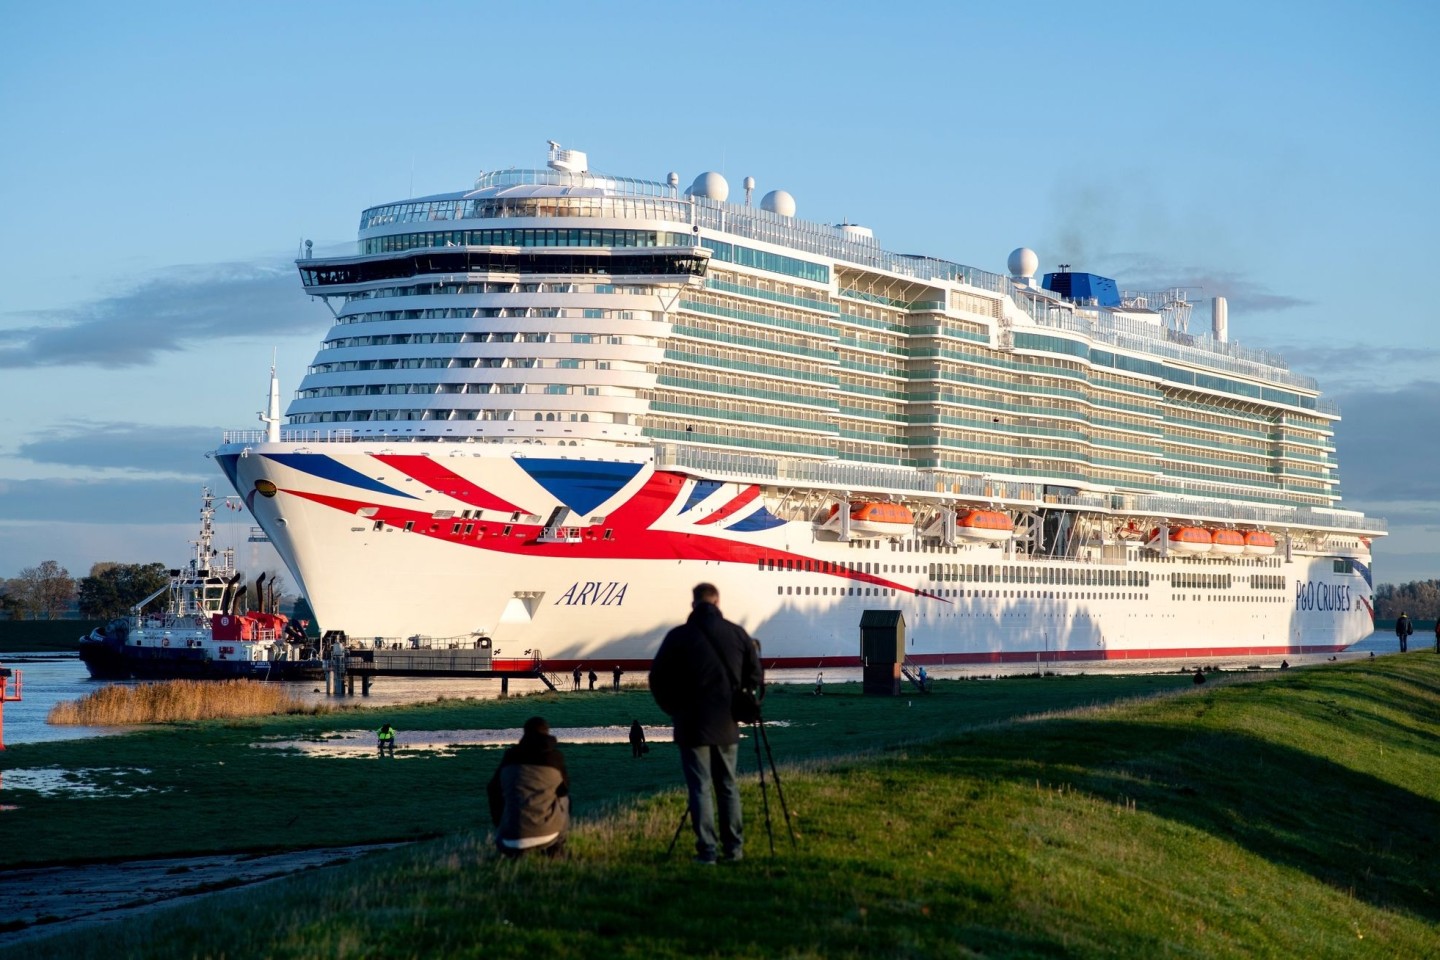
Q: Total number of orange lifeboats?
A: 5